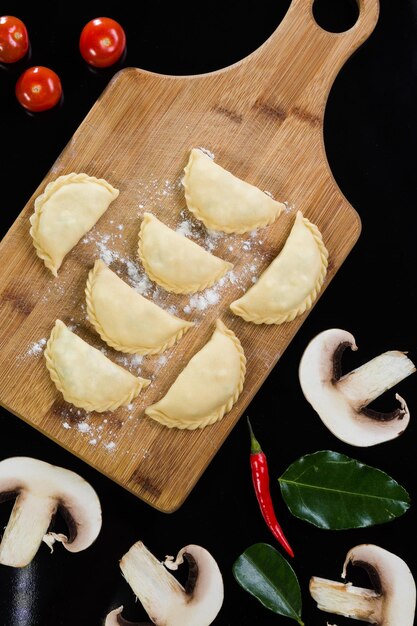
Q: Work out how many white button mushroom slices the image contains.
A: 4